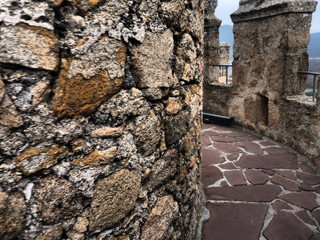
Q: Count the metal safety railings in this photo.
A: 2